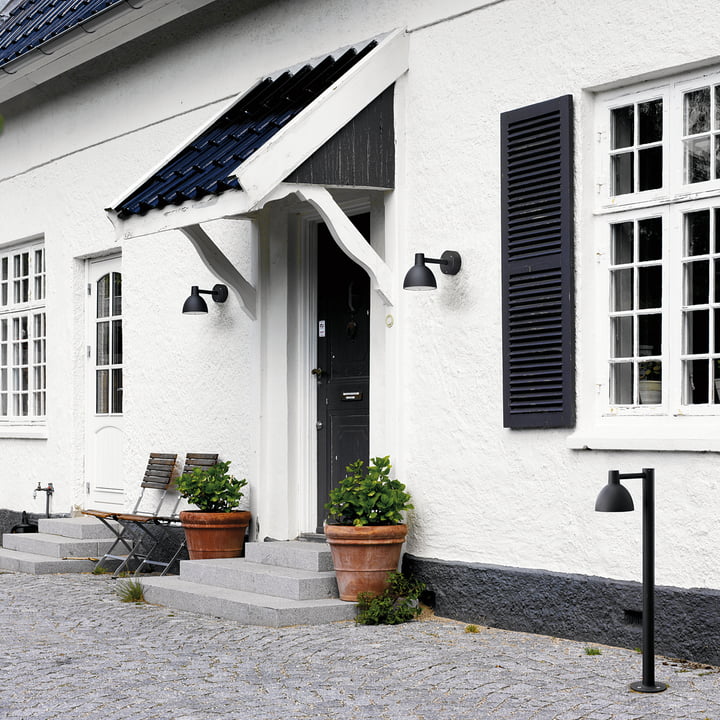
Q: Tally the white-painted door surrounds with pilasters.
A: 1